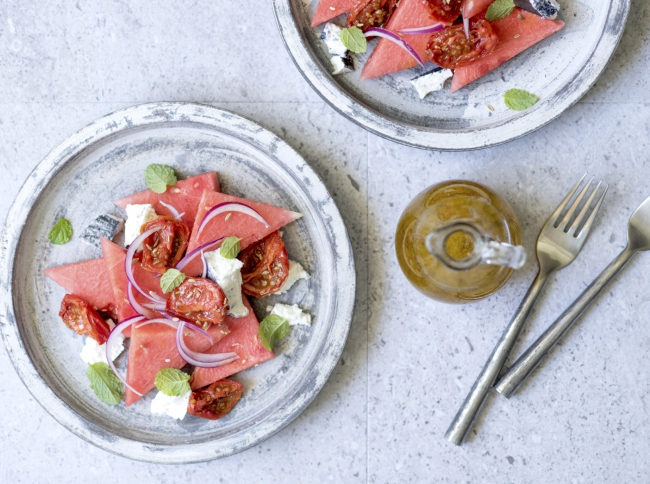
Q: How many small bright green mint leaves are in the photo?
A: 10